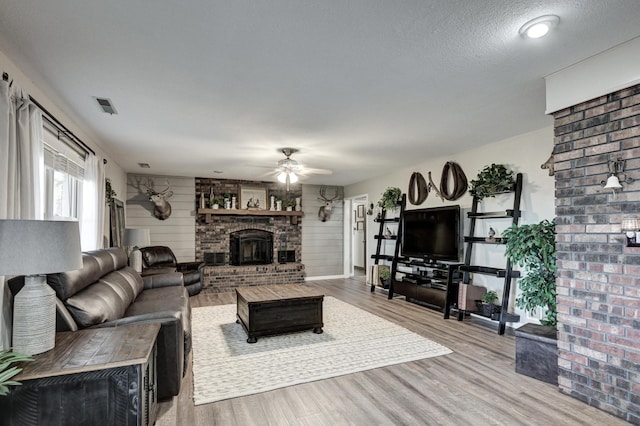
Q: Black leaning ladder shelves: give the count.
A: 2